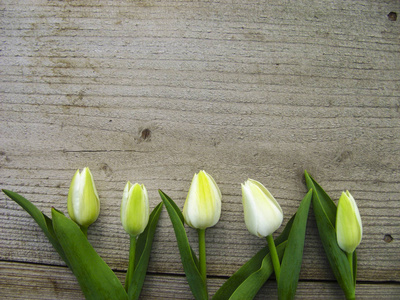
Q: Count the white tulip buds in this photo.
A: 5